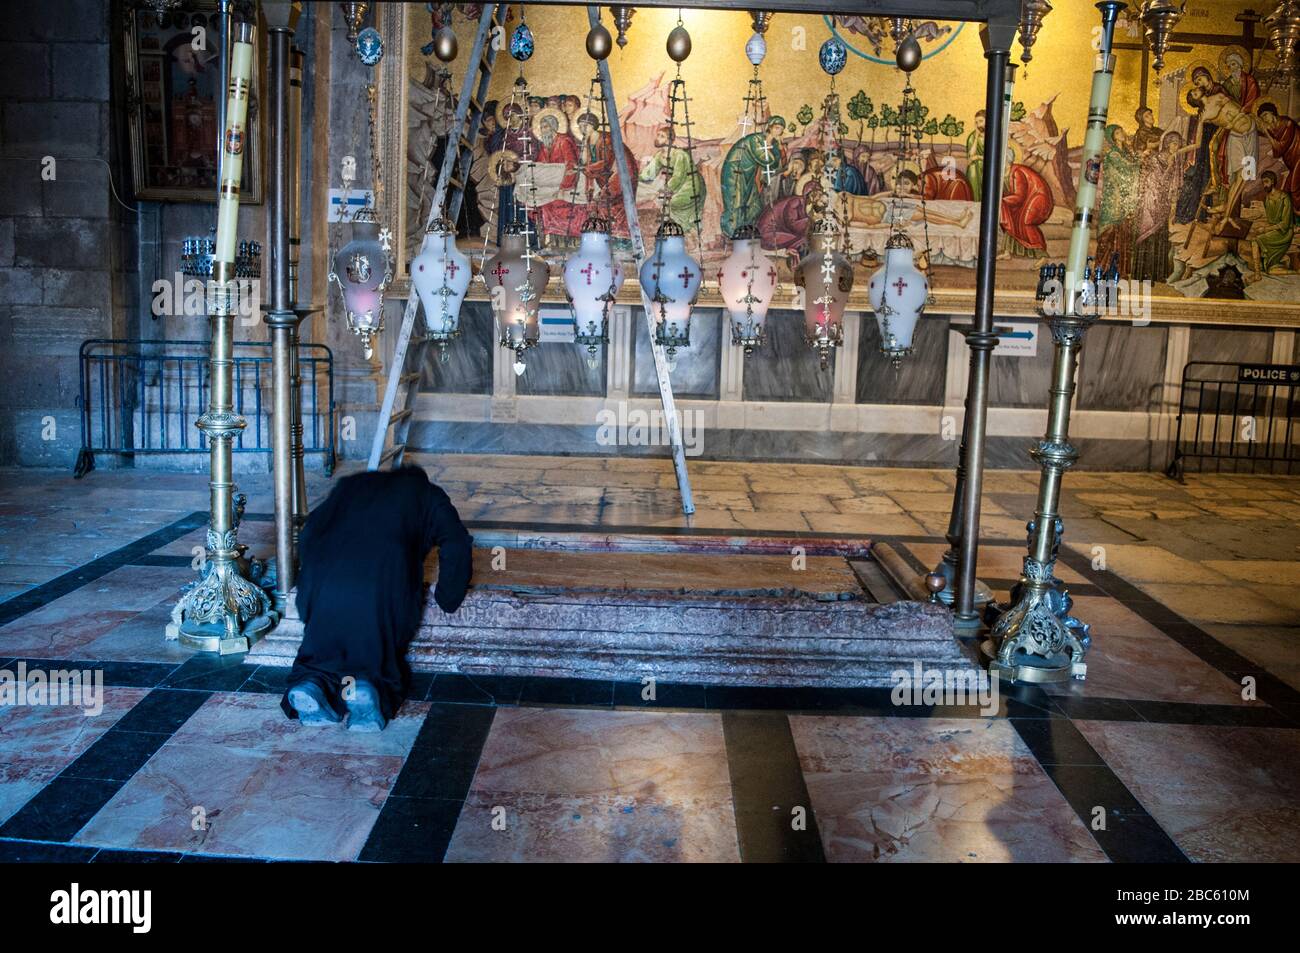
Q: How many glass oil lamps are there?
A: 8